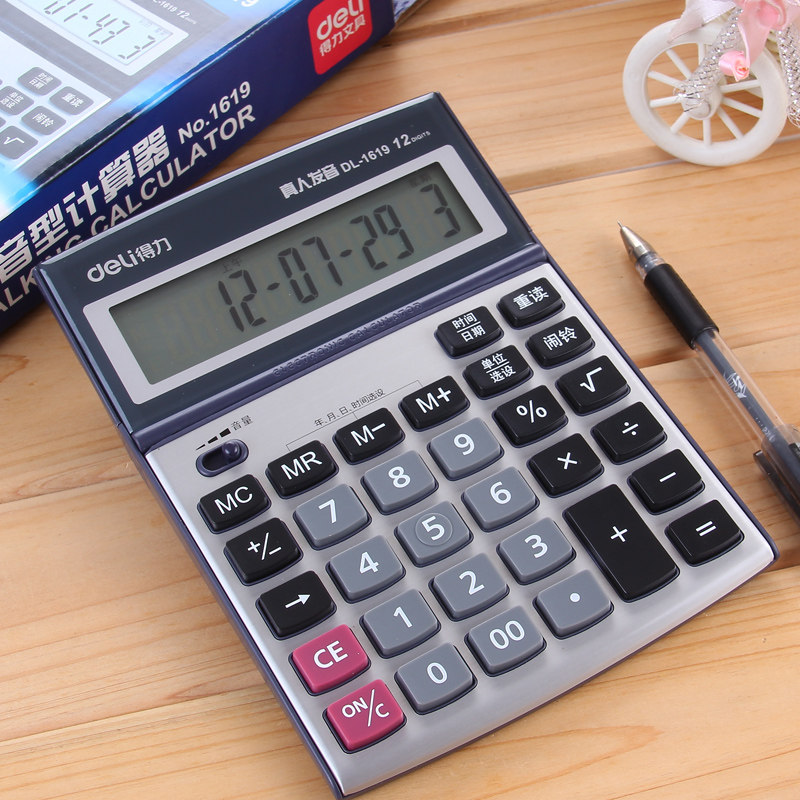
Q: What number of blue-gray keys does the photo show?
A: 12